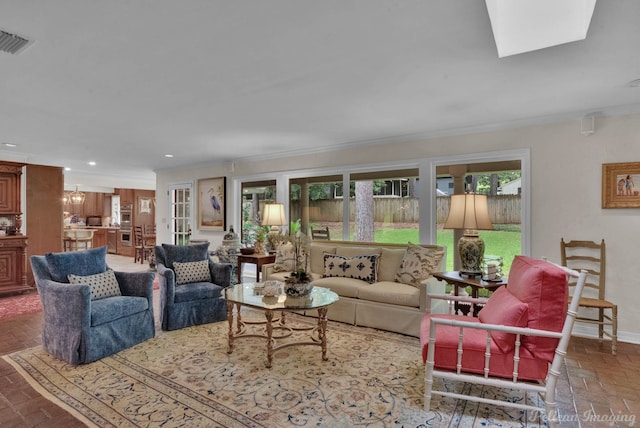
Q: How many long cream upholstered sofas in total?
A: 1